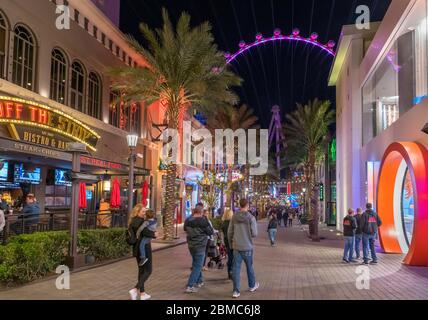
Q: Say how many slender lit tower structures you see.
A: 1